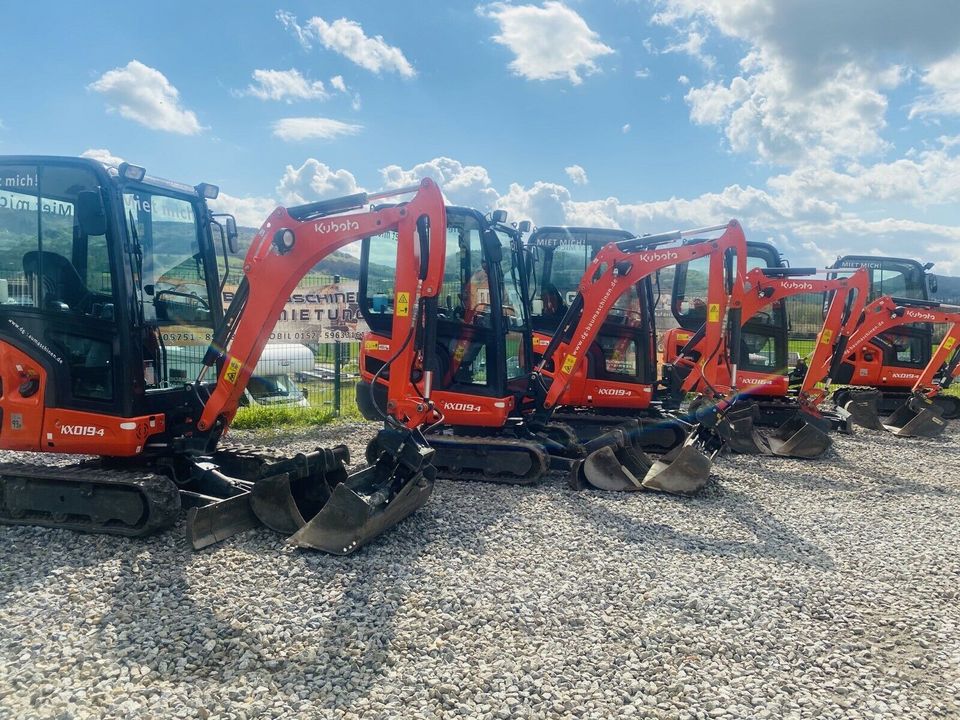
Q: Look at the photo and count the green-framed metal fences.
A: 1